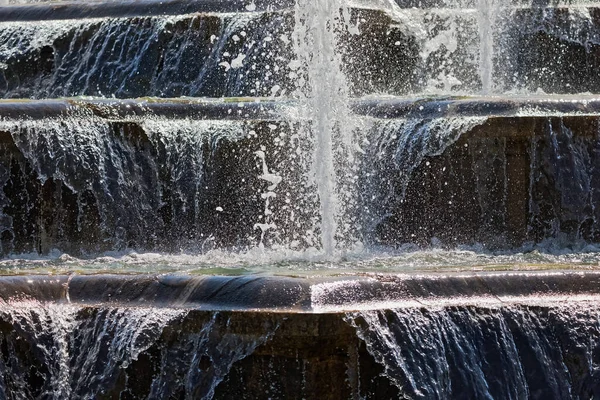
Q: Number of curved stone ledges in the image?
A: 3